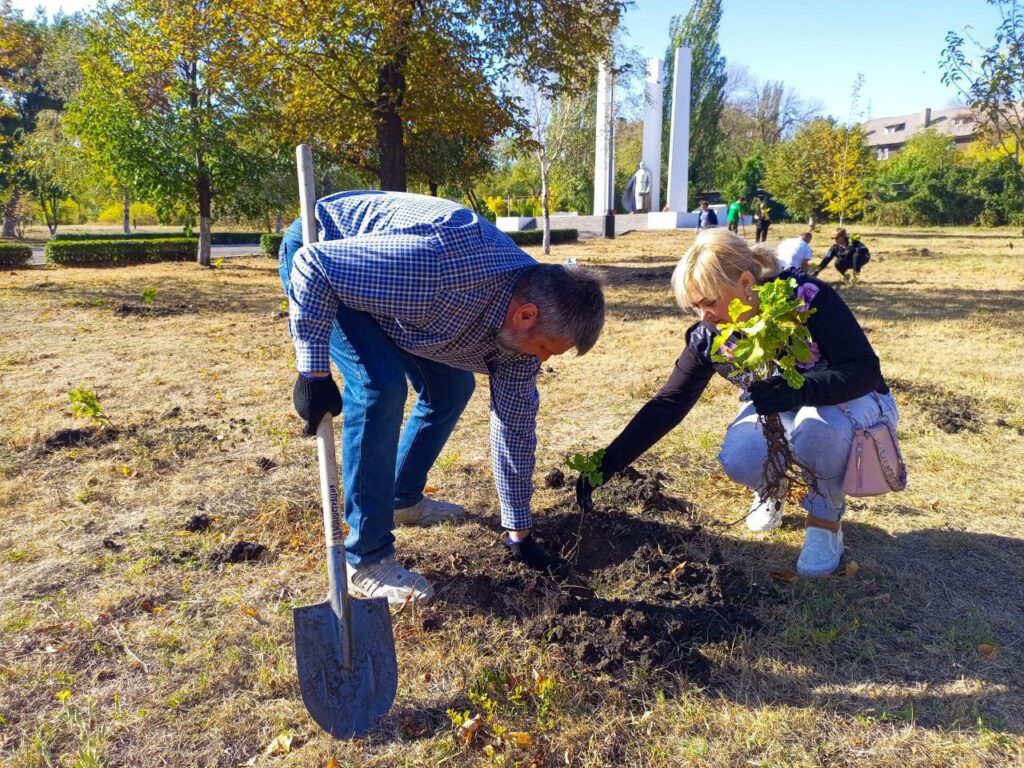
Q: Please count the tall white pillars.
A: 3